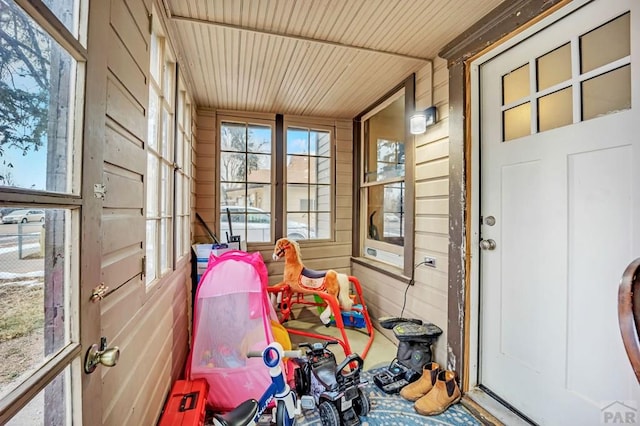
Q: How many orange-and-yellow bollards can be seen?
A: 0